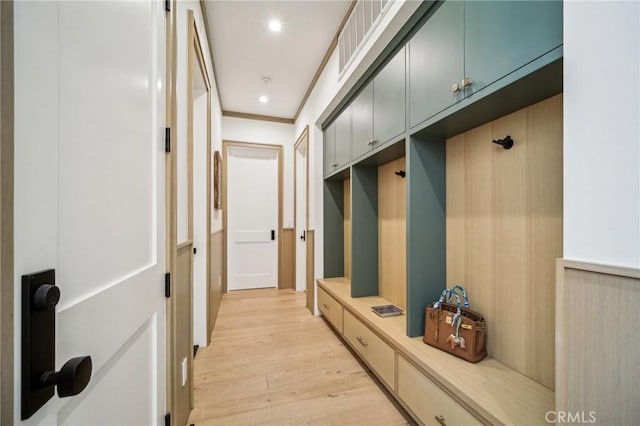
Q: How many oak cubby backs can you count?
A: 3